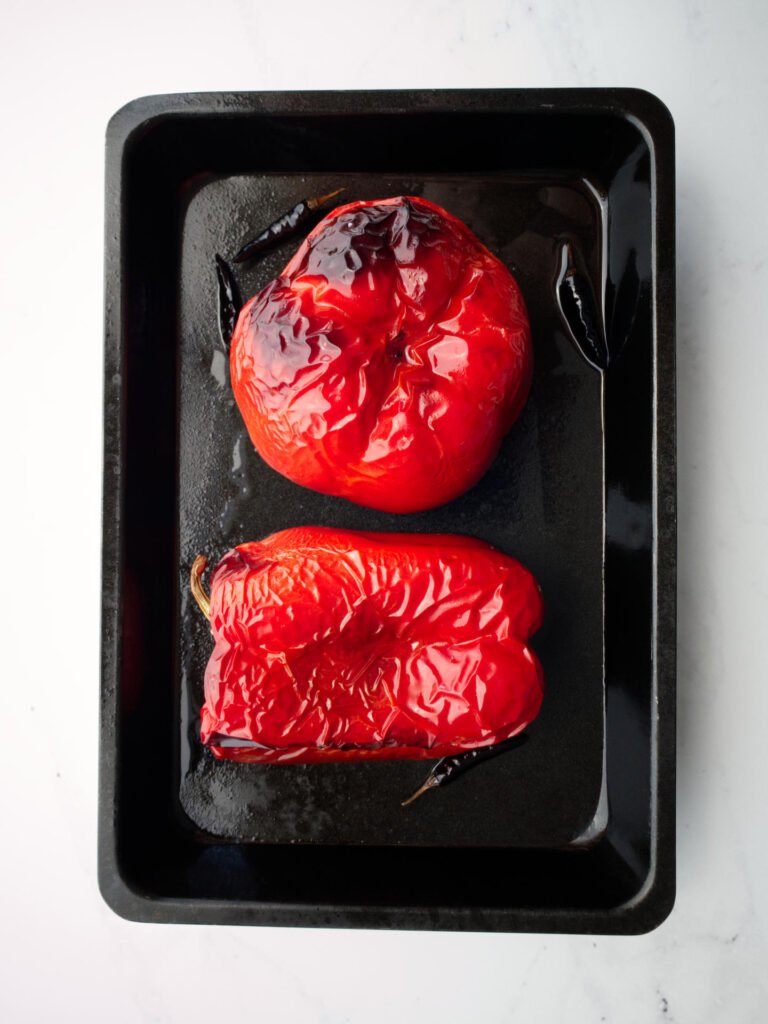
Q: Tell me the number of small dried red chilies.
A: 4